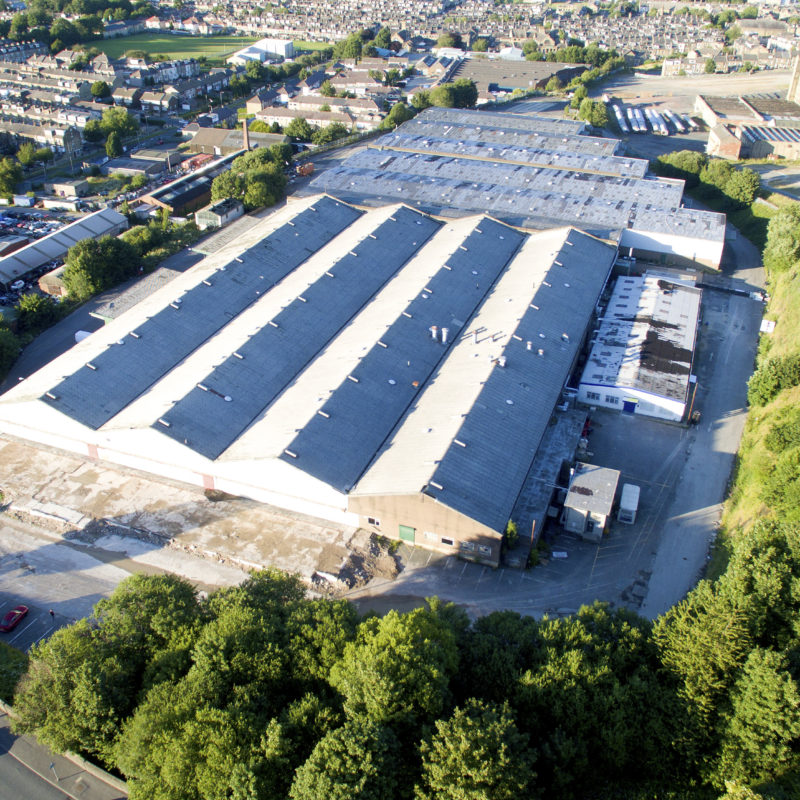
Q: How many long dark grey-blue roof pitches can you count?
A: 4